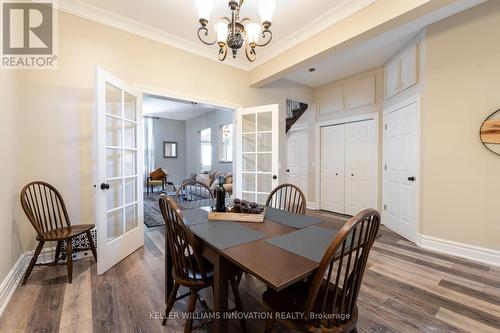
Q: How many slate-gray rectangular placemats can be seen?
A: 4